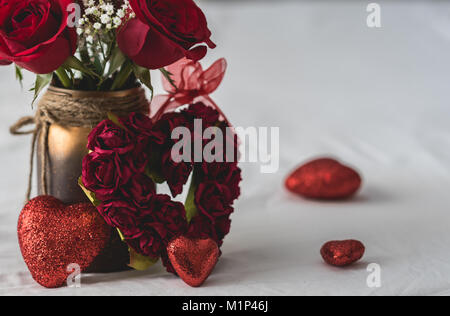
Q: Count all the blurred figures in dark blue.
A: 0